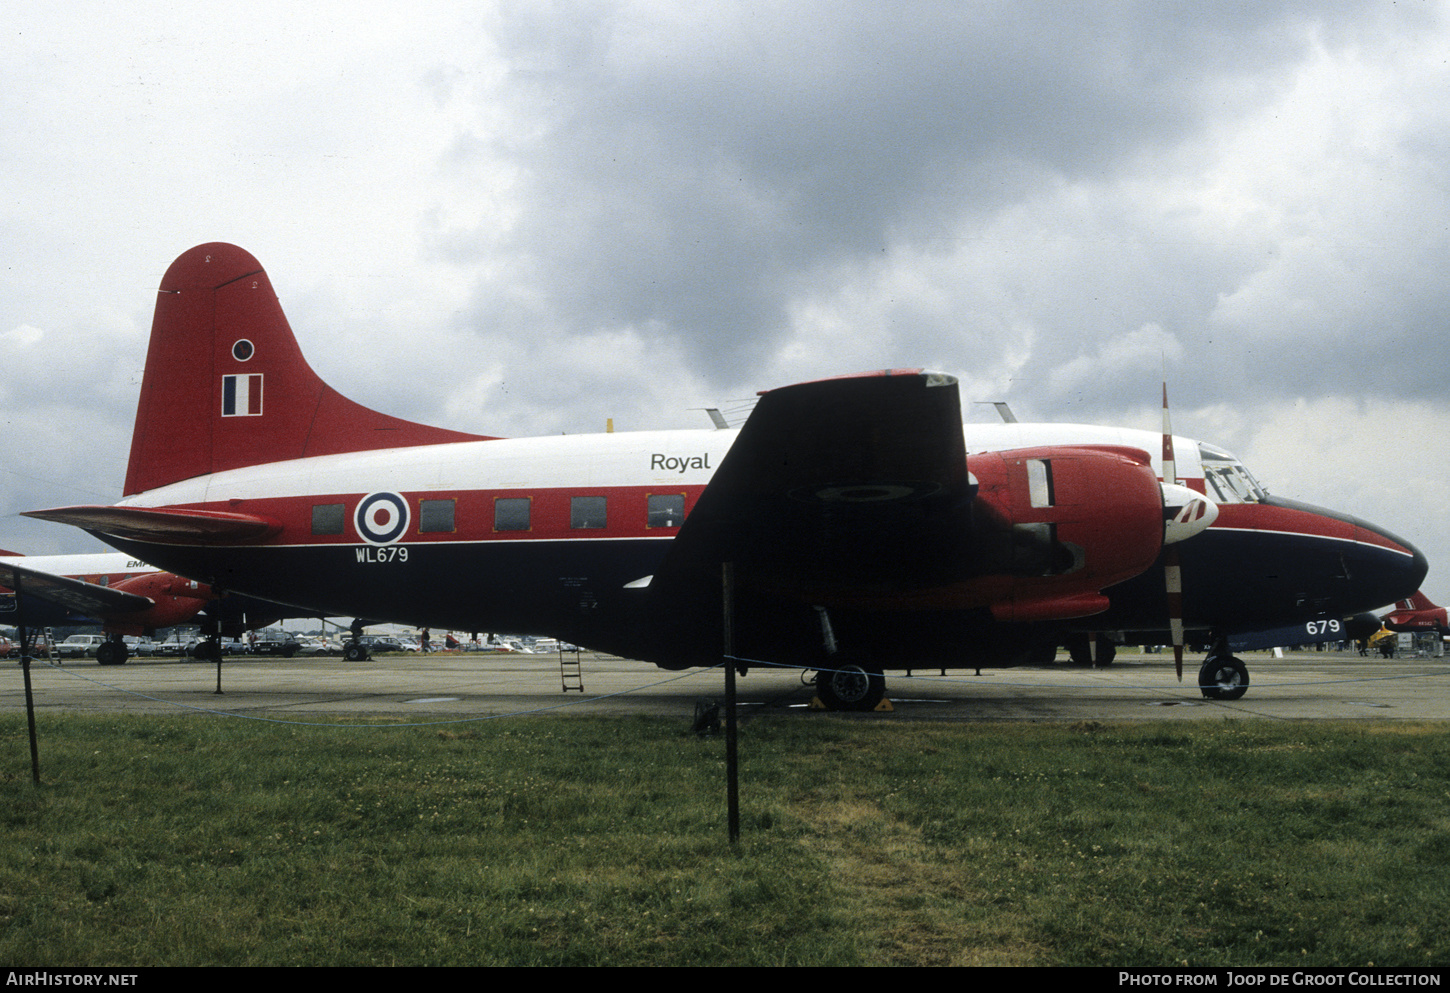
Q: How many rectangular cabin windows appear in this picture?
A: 5